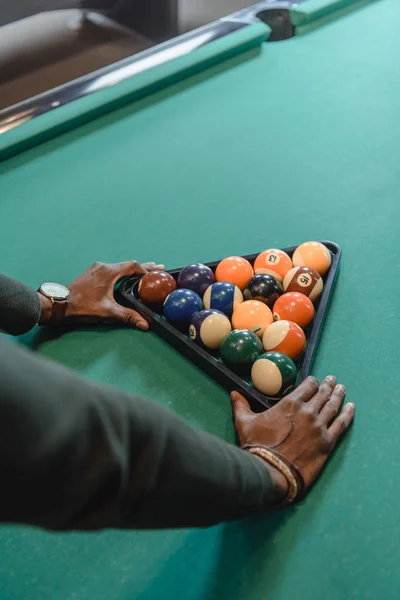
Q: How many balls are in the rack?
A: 15